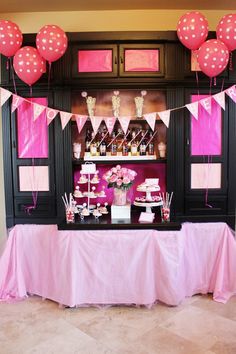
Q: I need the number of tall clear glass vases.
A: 3